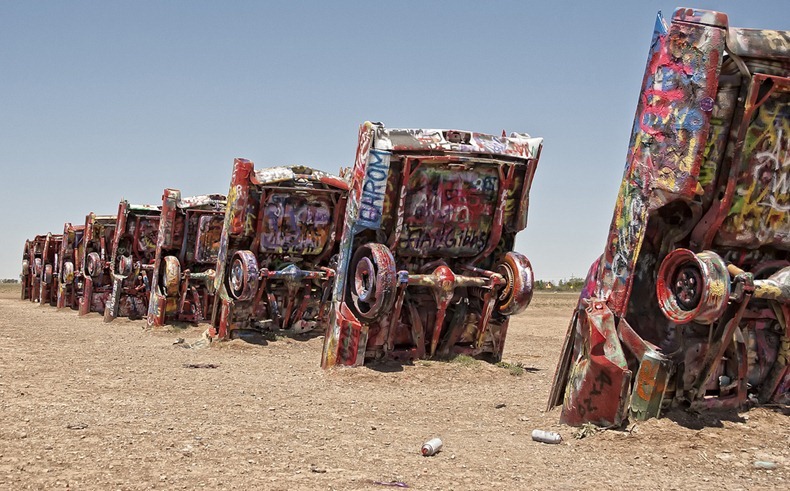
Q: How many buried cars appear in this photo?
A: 10